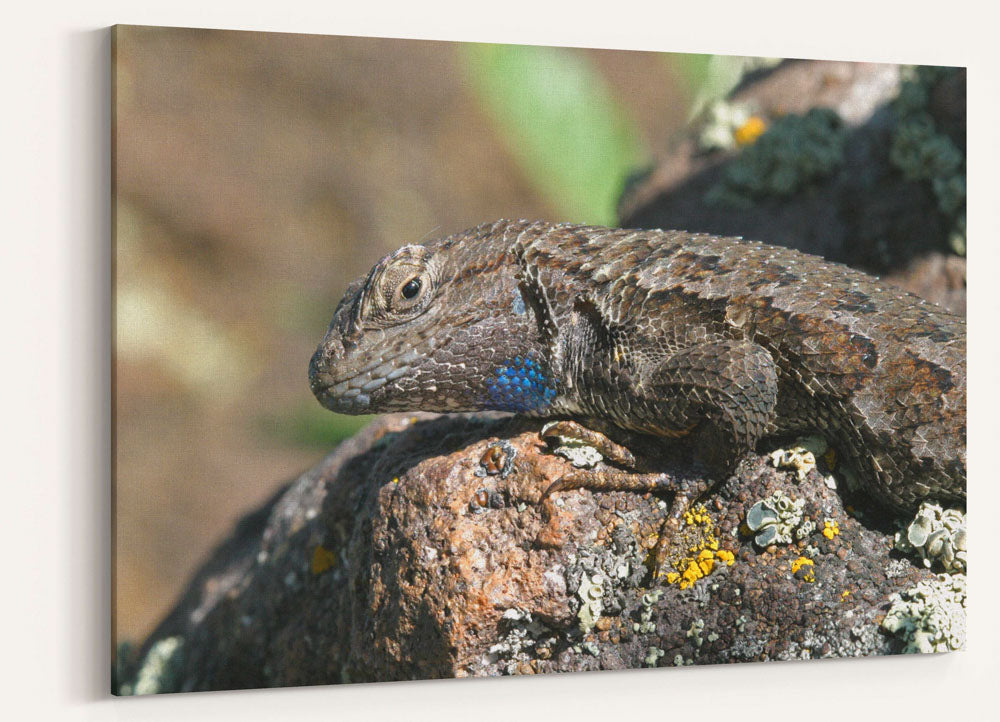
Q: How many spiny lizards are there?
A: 1